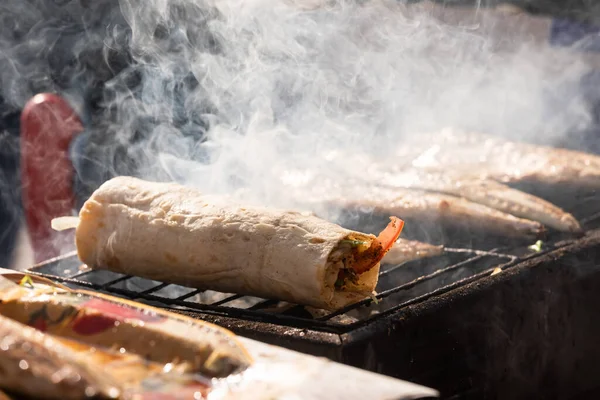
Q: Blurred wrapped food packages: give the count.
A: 2